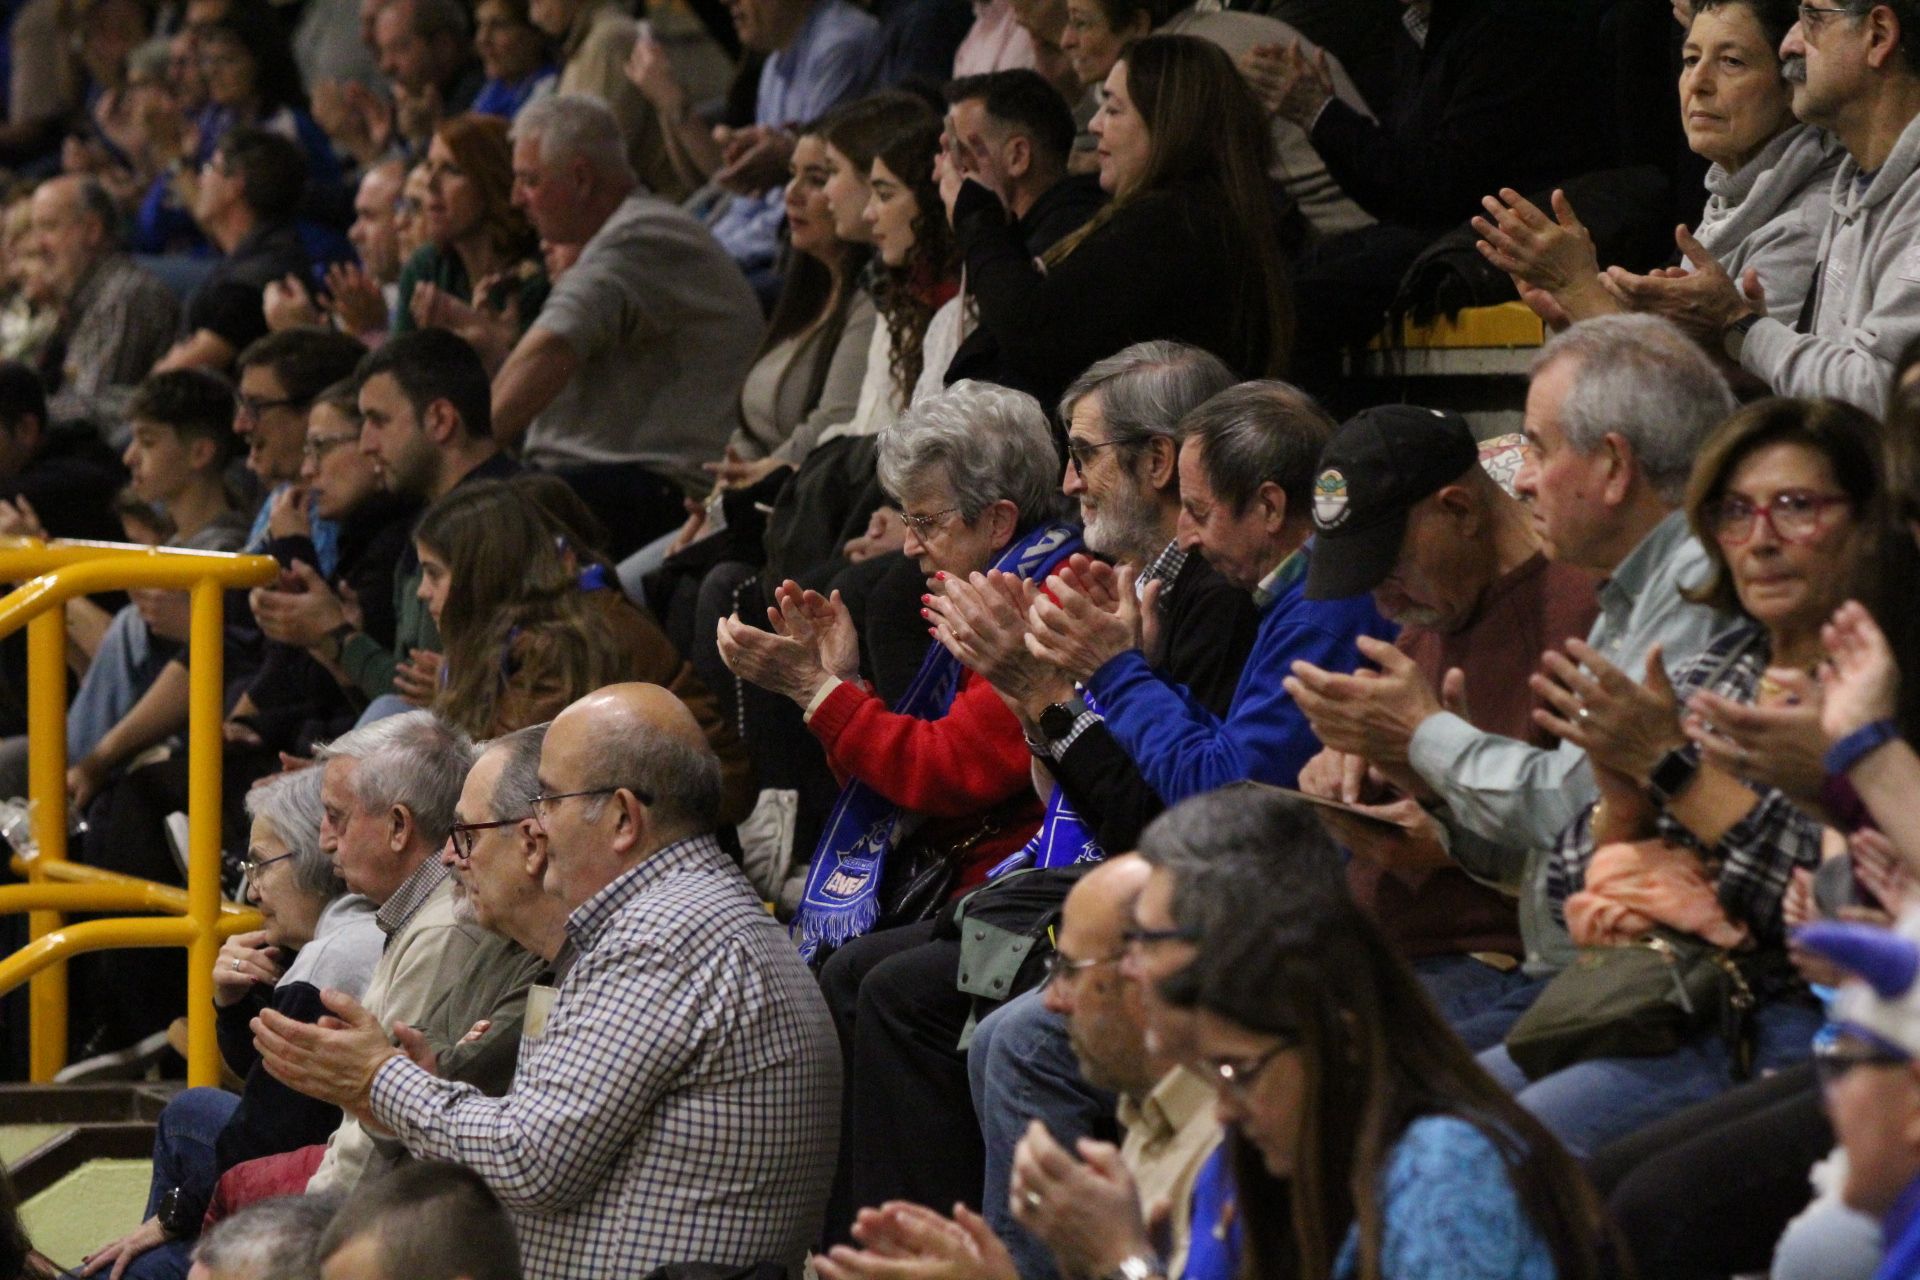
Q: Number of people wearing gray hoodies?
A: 2